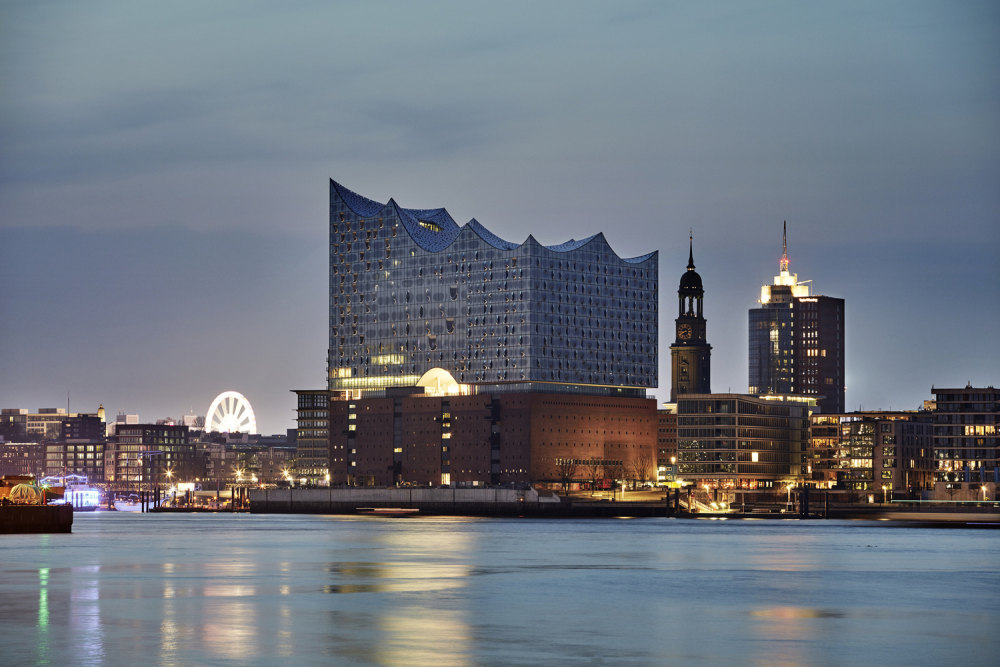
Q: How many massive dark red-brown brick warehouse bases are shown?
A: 1